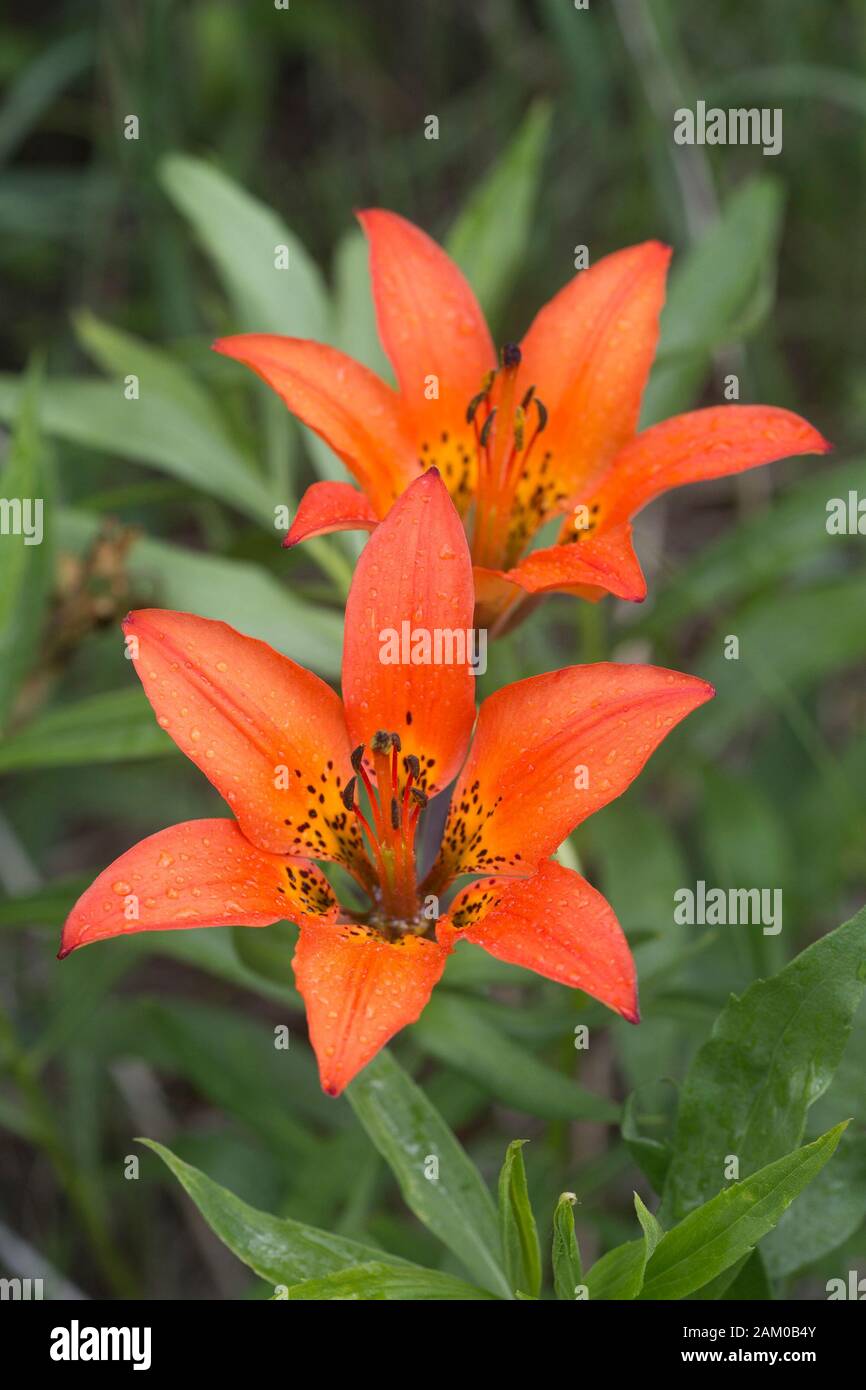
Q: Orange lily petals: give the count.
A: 12